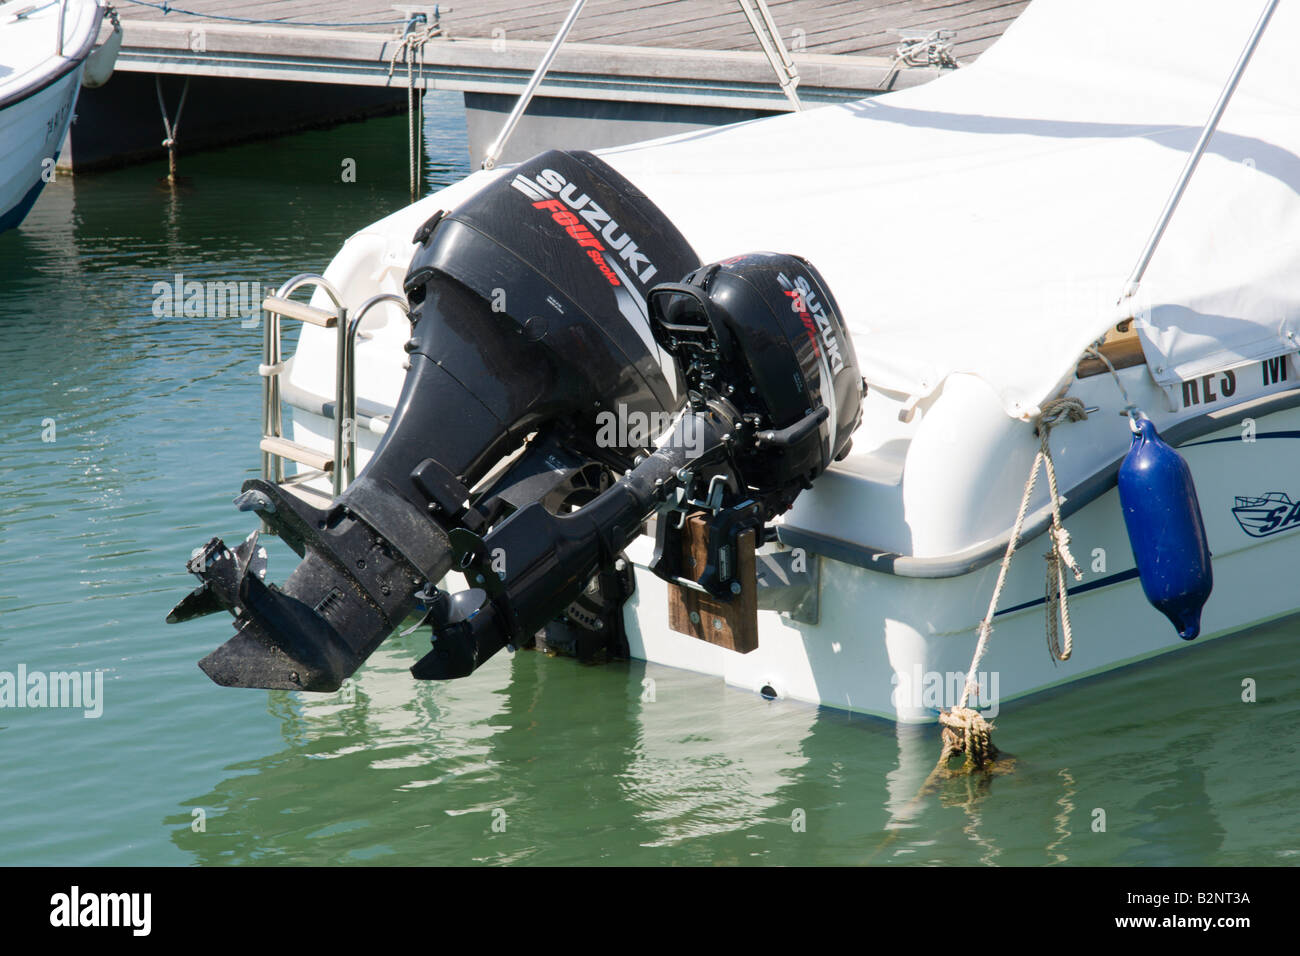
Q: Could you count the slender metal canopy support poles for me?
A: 4